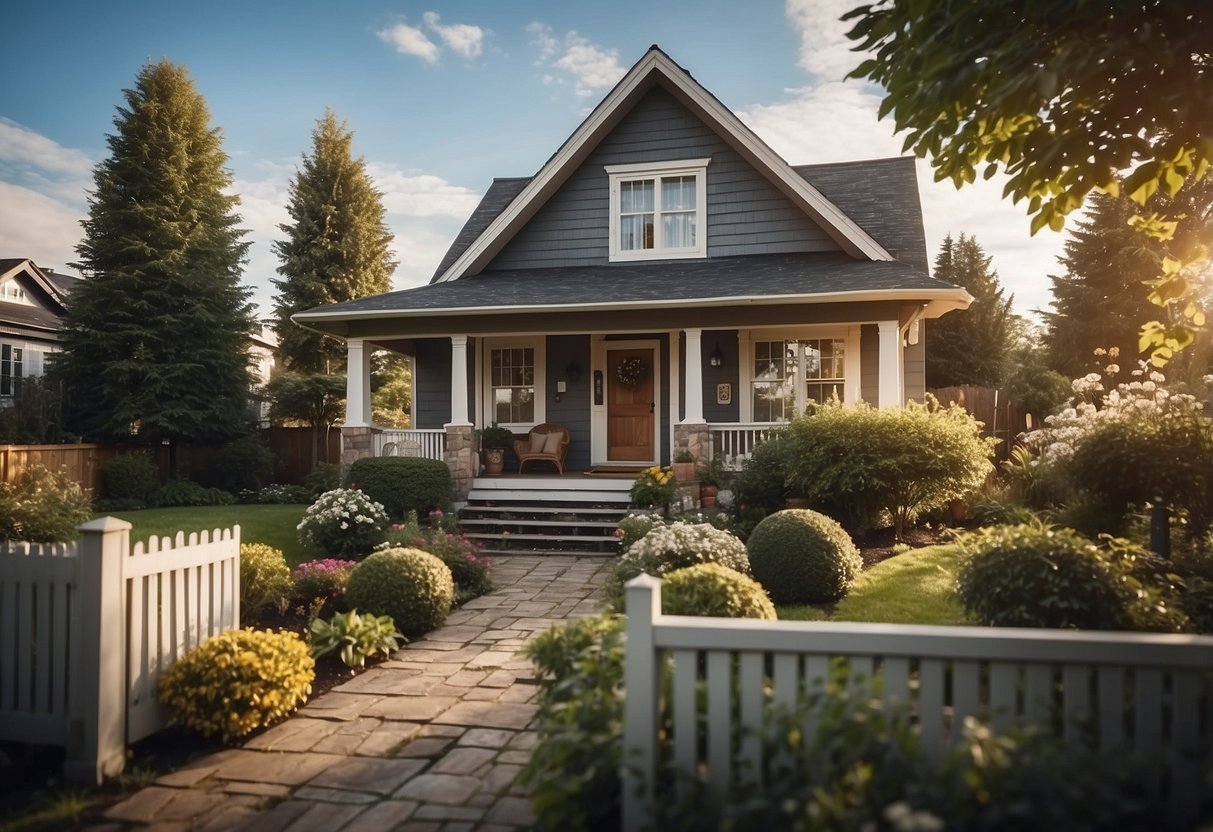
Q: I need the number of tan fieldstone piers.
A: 3